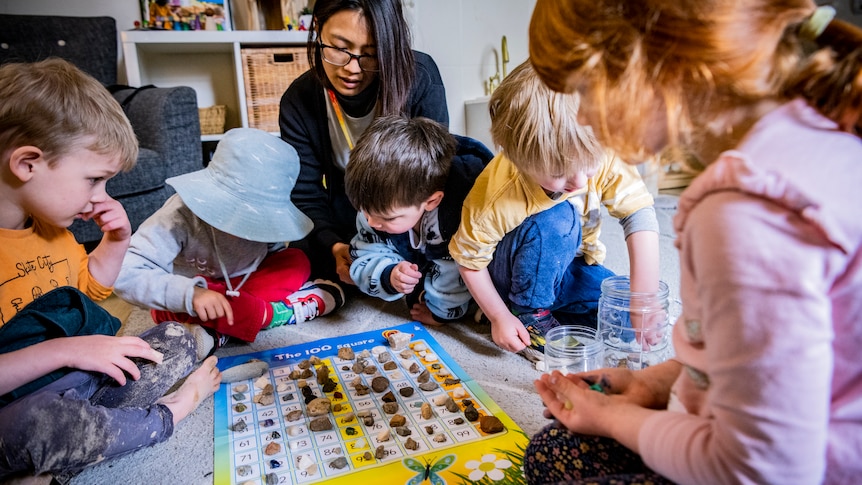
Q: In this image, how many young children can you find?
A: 5